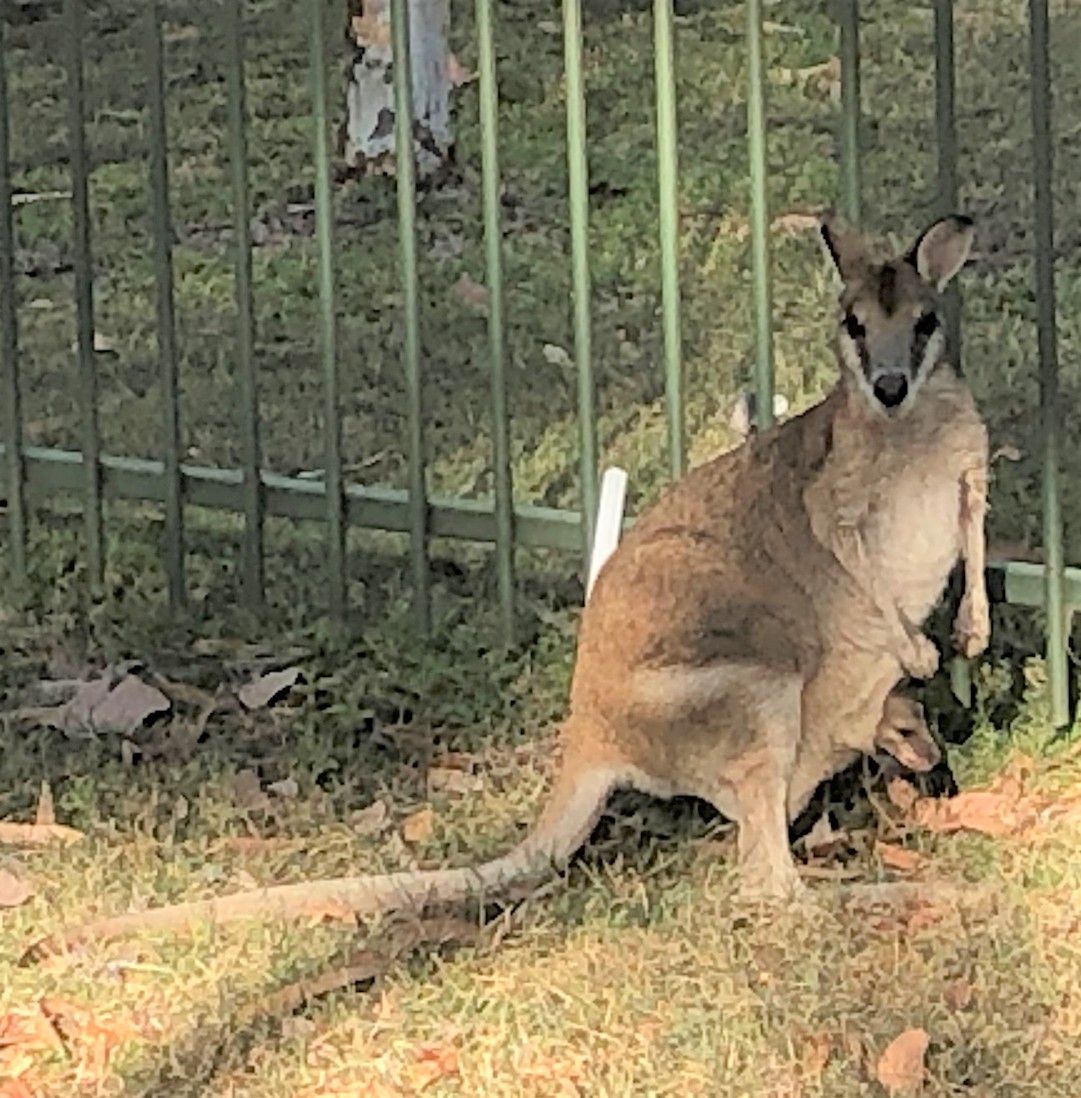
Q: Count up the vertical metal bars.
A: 13